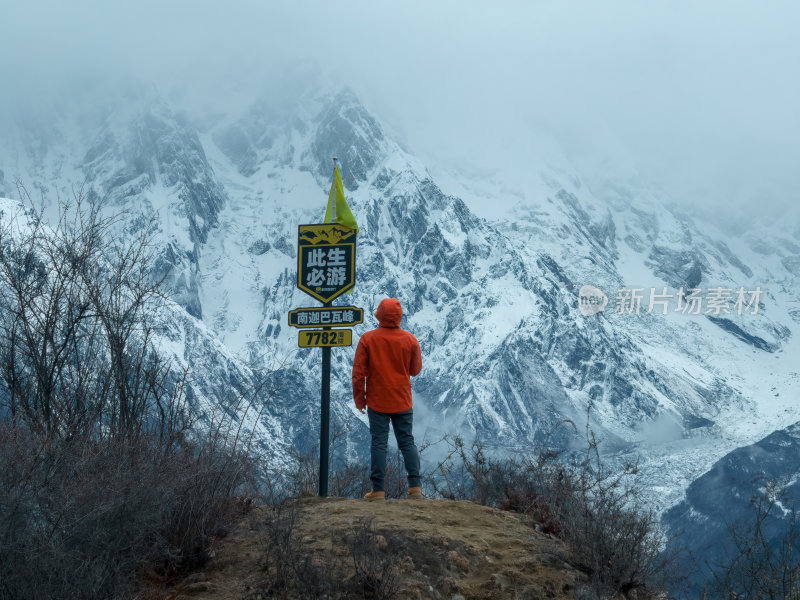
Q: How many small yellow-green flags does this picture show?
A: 1